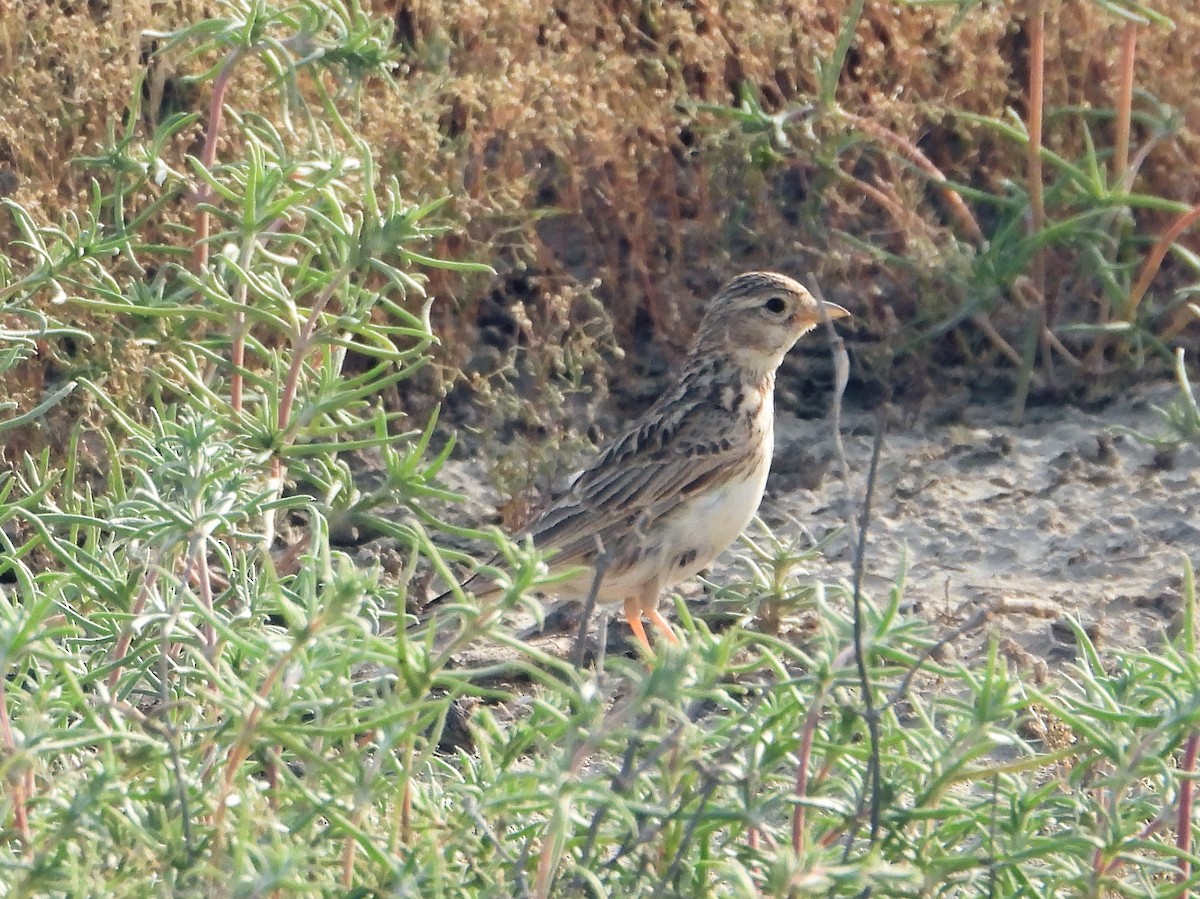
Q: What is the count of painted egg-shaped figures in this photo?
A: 0